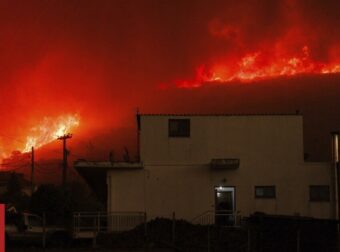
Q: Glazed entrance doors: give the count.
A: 1